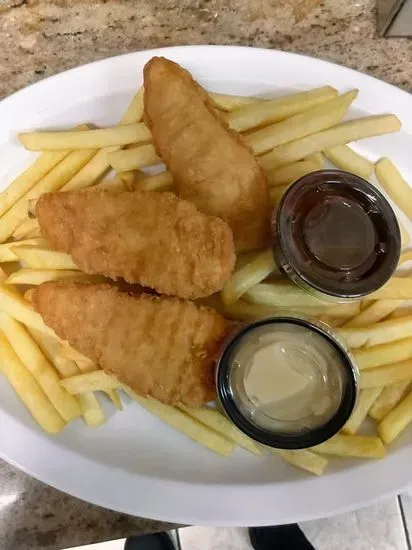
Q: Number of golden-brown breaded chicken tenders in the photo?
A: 3